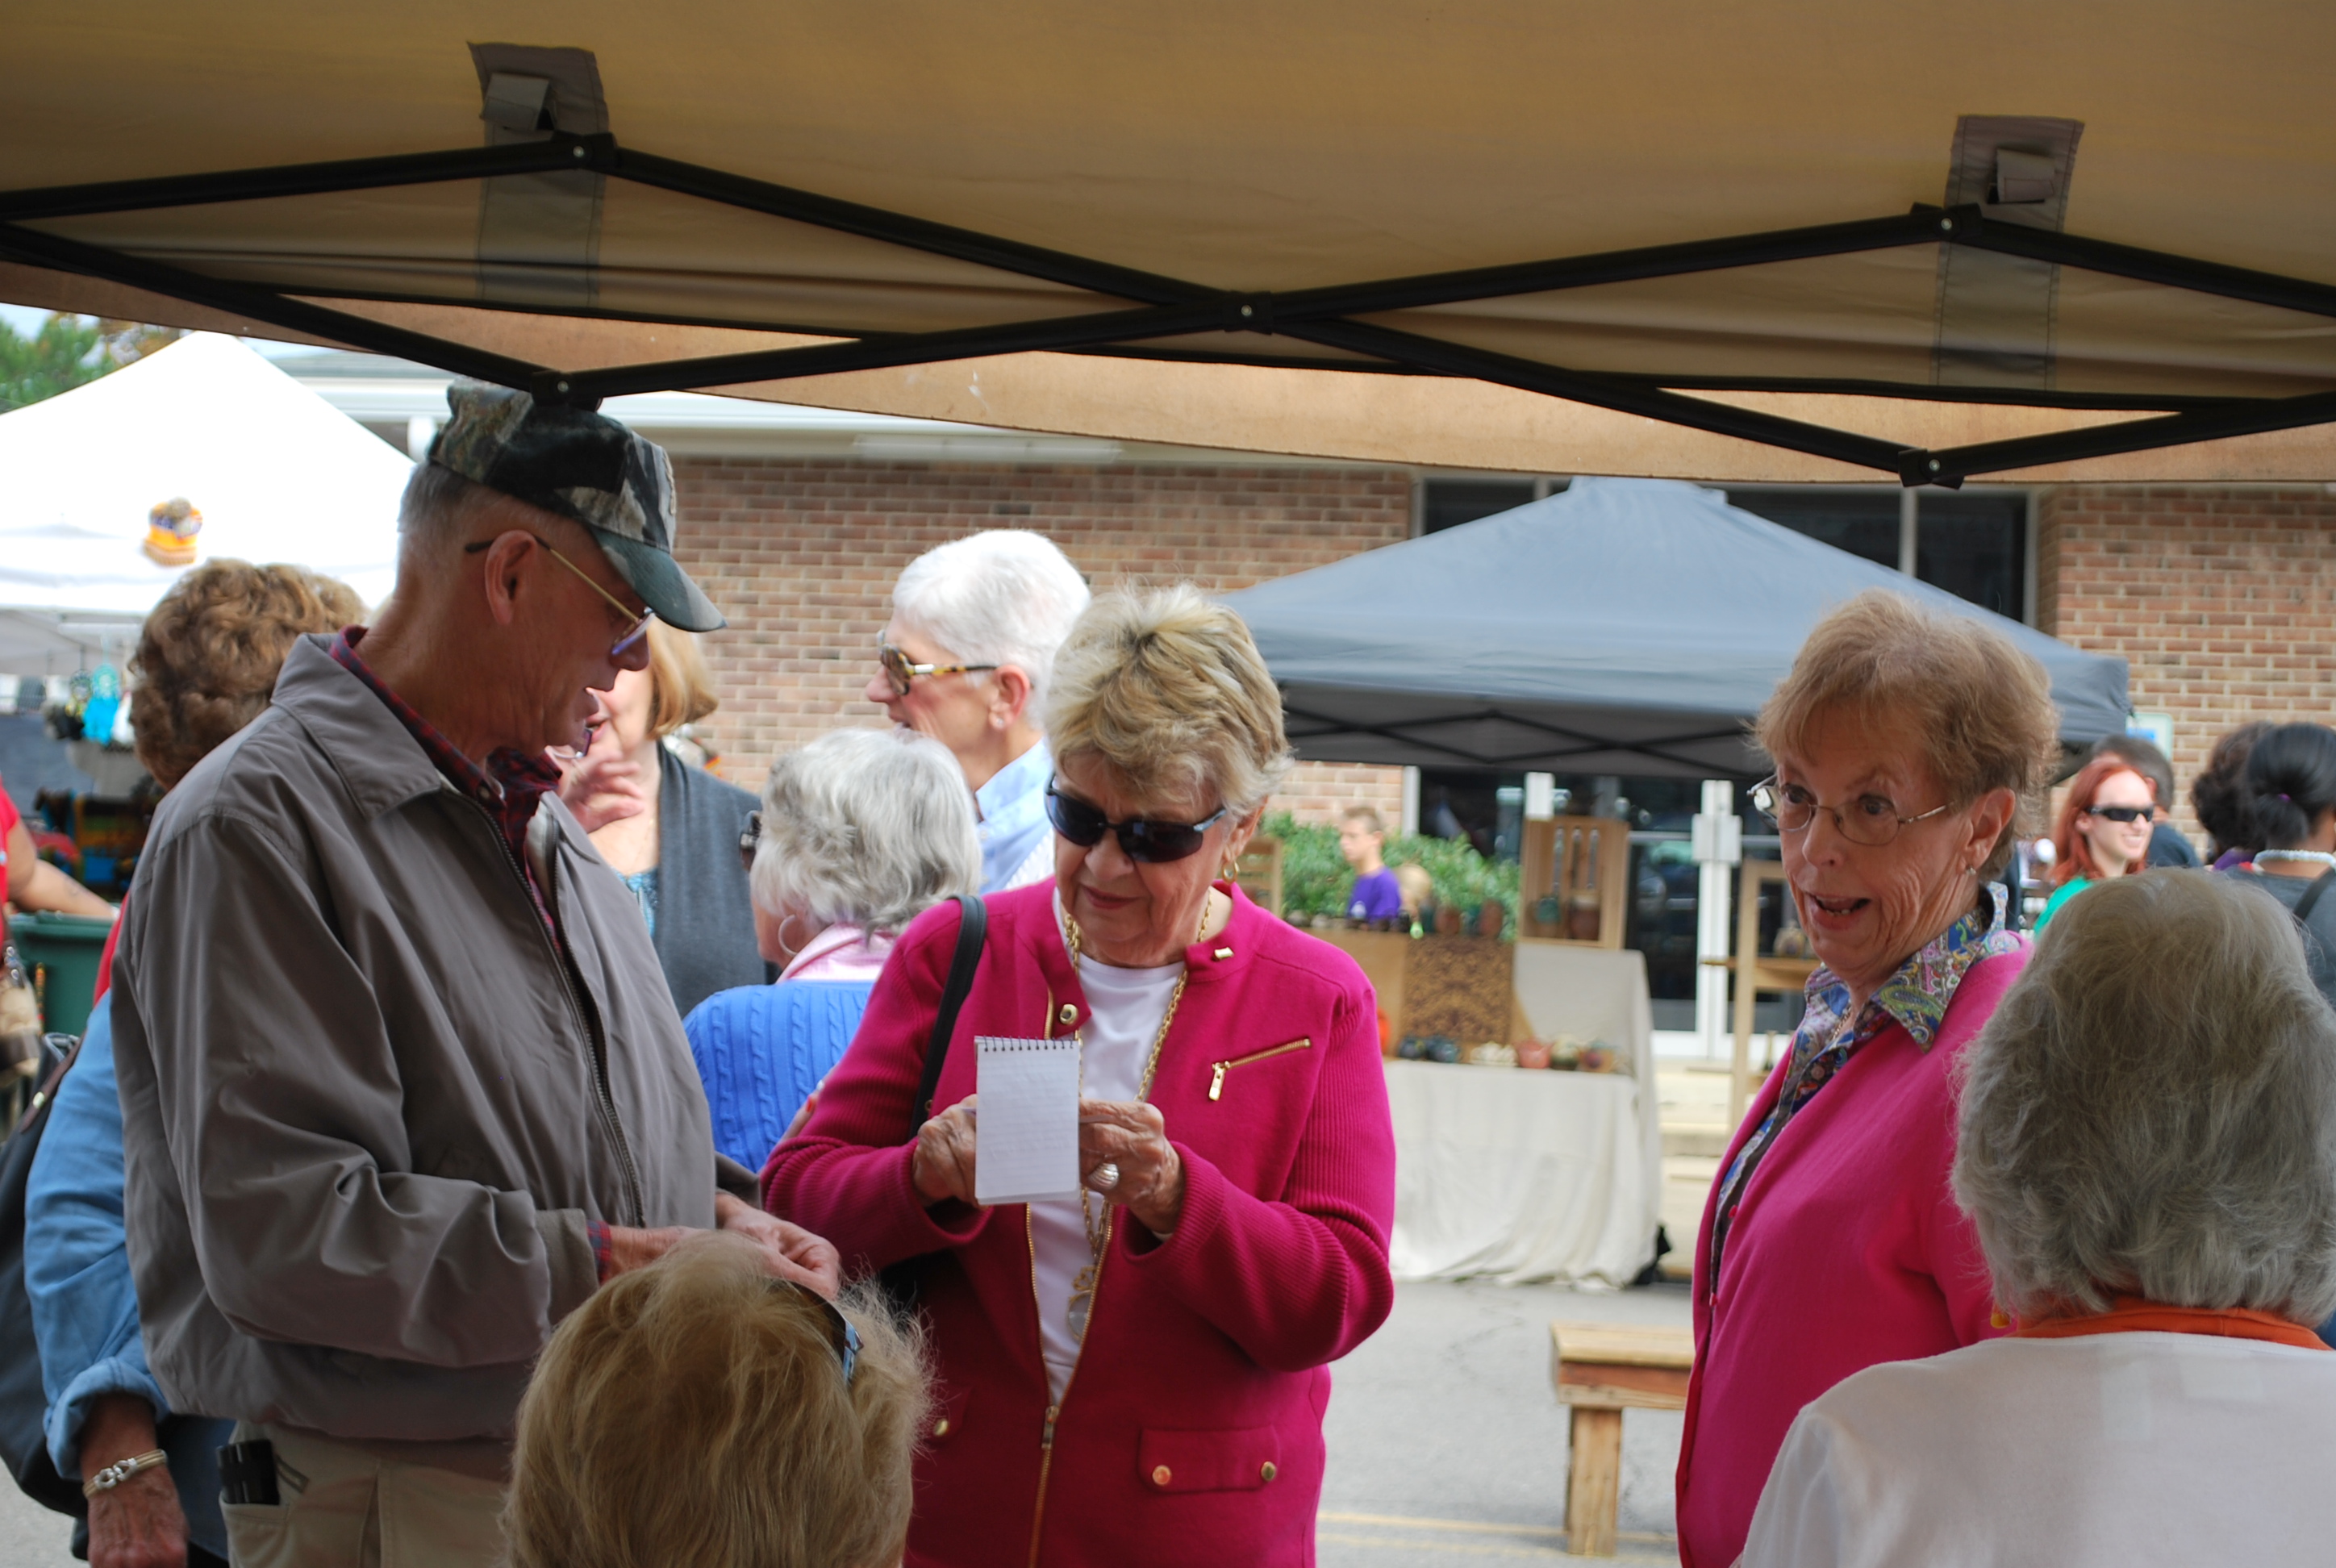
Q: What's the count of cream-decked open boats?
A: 0